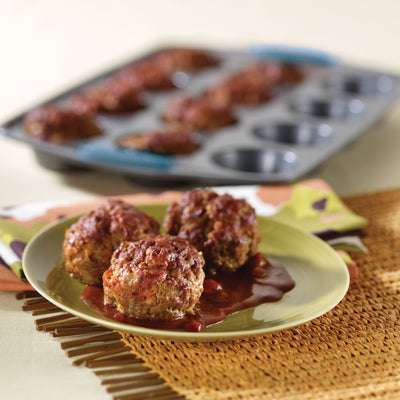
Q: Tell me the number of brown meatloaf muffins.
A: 11